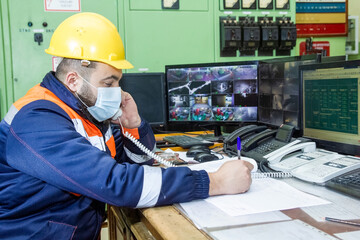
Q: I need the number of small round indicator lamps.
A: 2